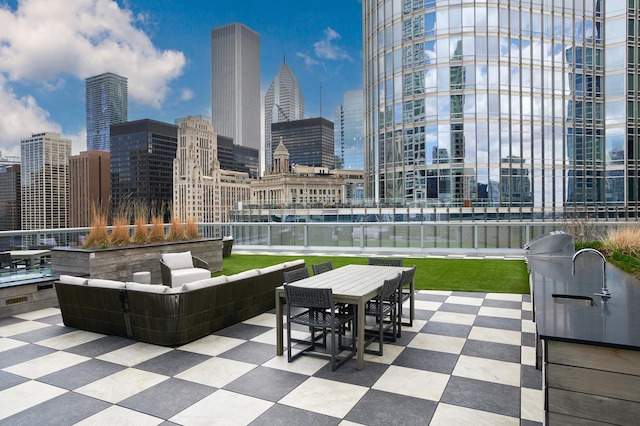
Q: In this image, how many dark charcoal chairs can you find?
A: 6